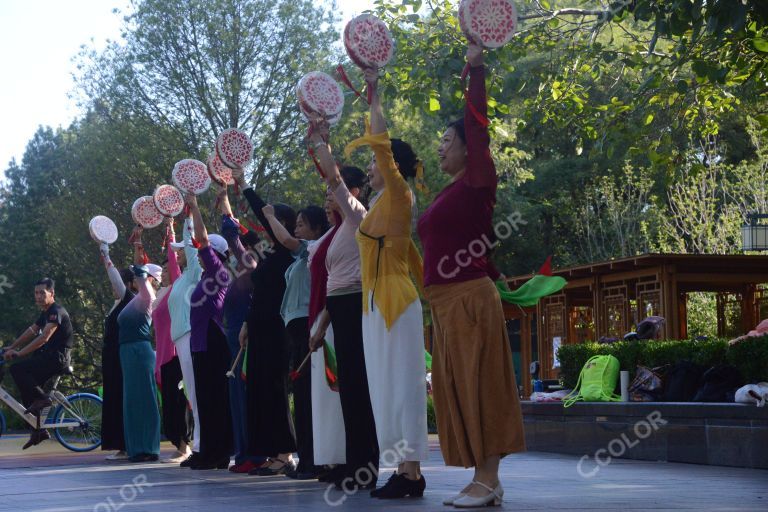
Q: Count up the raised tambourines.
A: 9